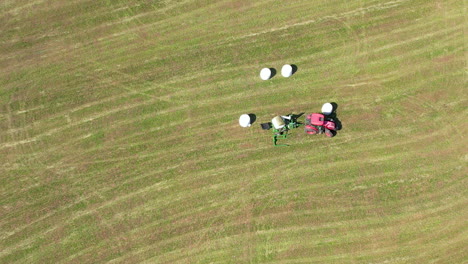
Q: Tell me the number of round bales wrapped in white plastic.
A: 4